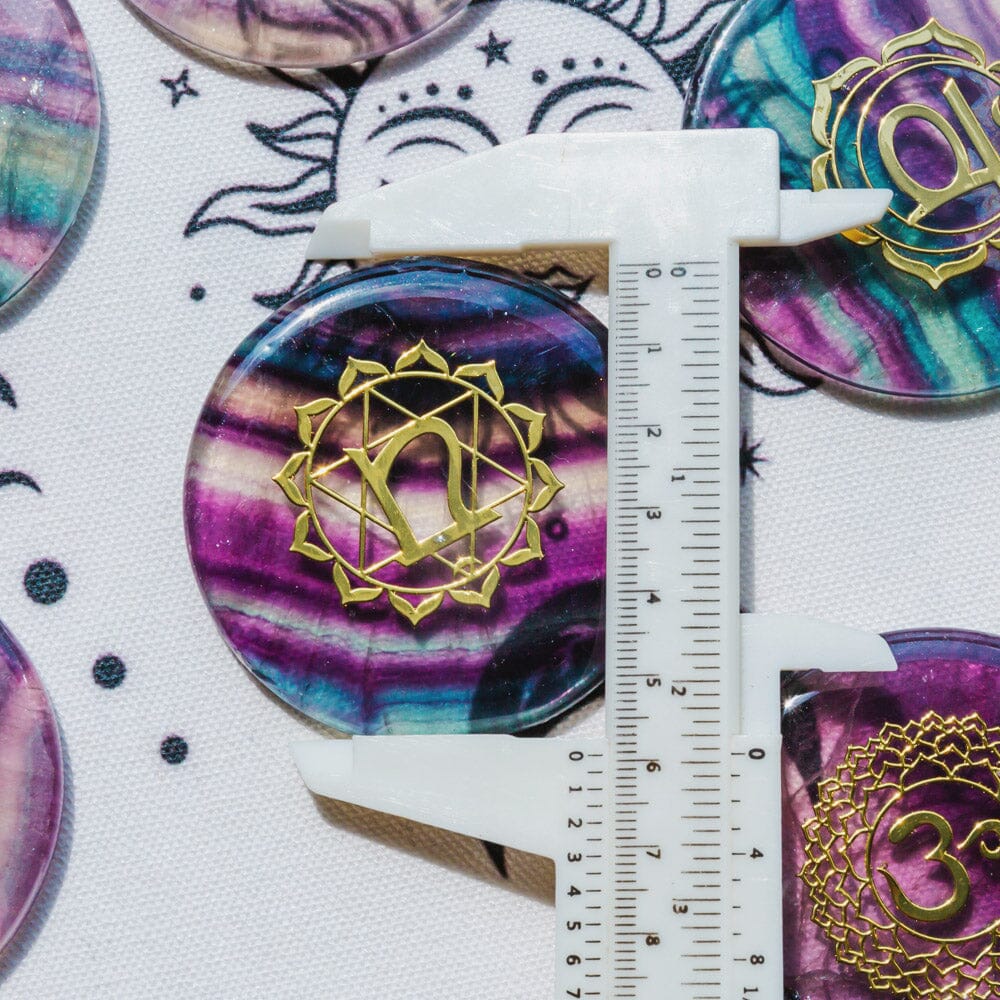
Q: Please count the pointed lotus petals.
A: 12